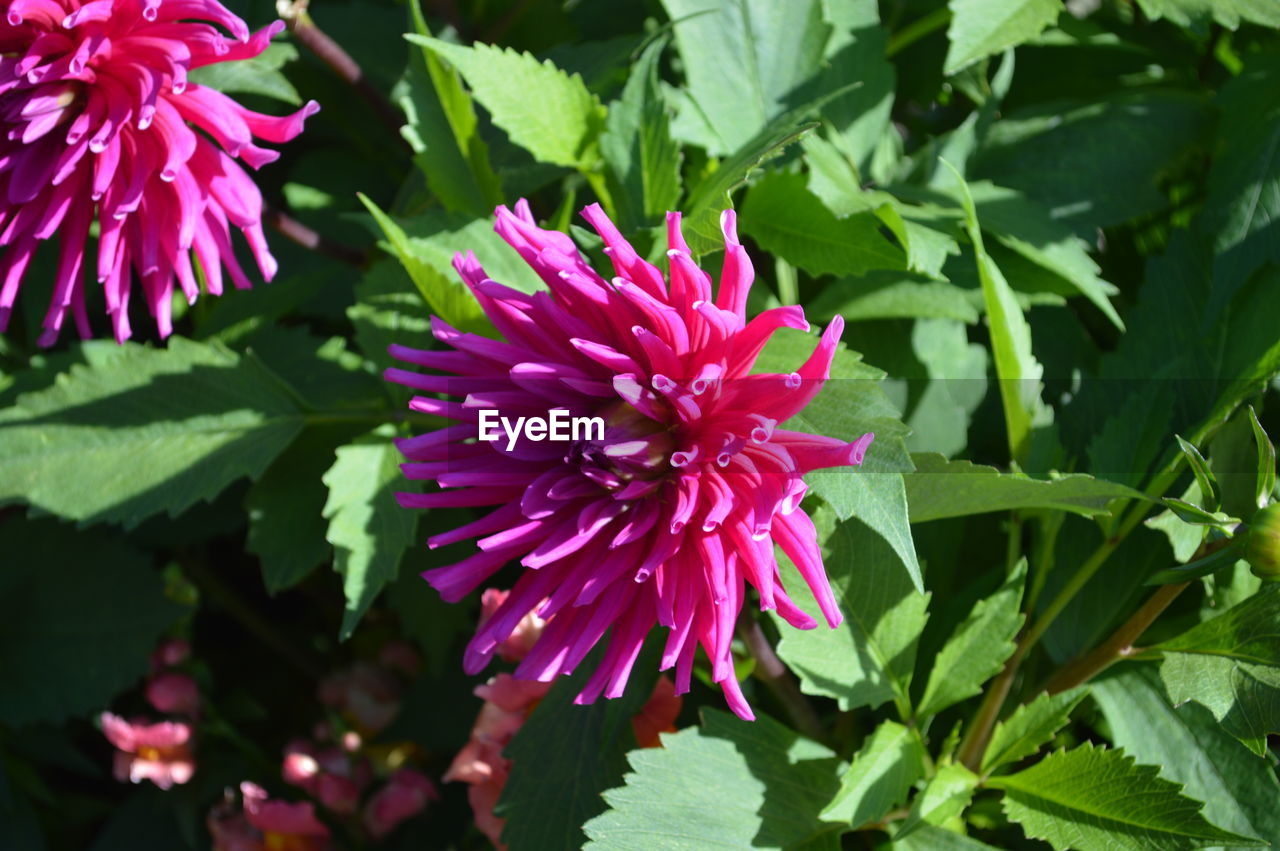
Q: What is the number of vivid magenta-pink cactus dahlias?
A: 2